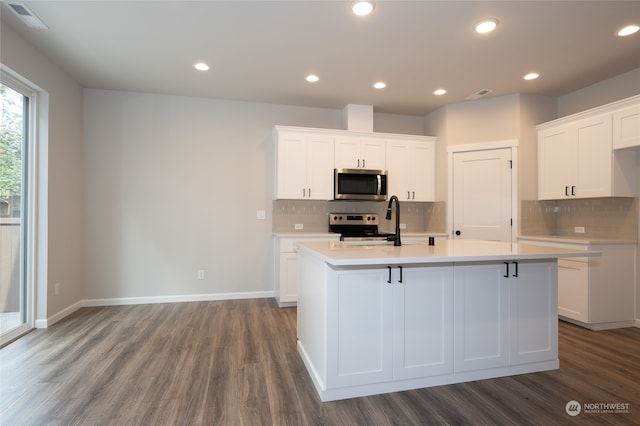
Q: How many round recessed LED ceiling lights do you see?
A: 8